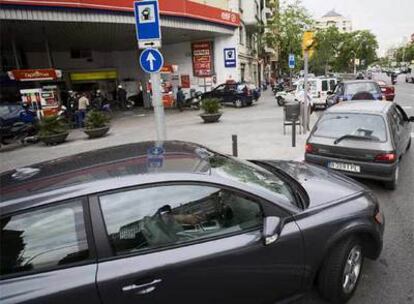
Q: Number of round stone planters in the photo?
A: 3